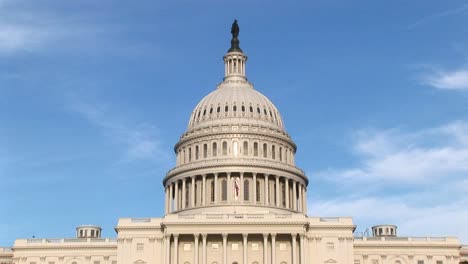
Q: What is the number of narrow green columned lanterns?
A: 0